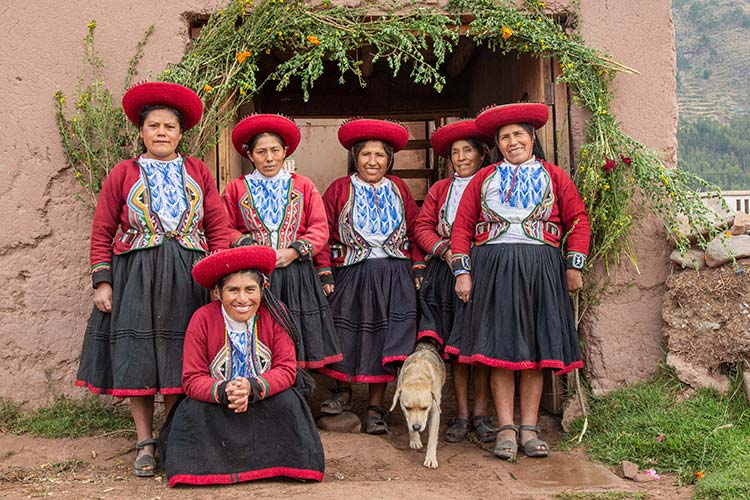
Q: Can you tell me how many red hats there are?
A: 6